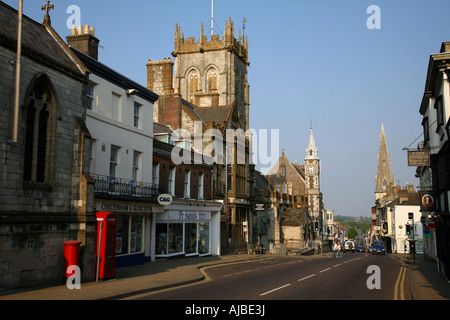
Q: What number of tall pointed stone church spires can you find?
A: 1